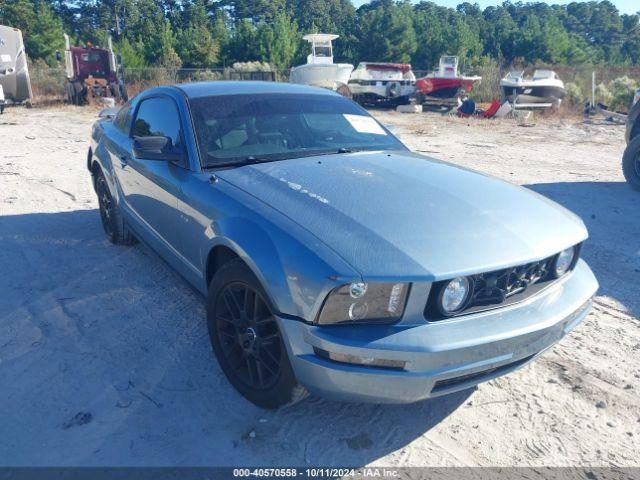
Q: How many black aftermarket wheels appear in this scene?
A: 2